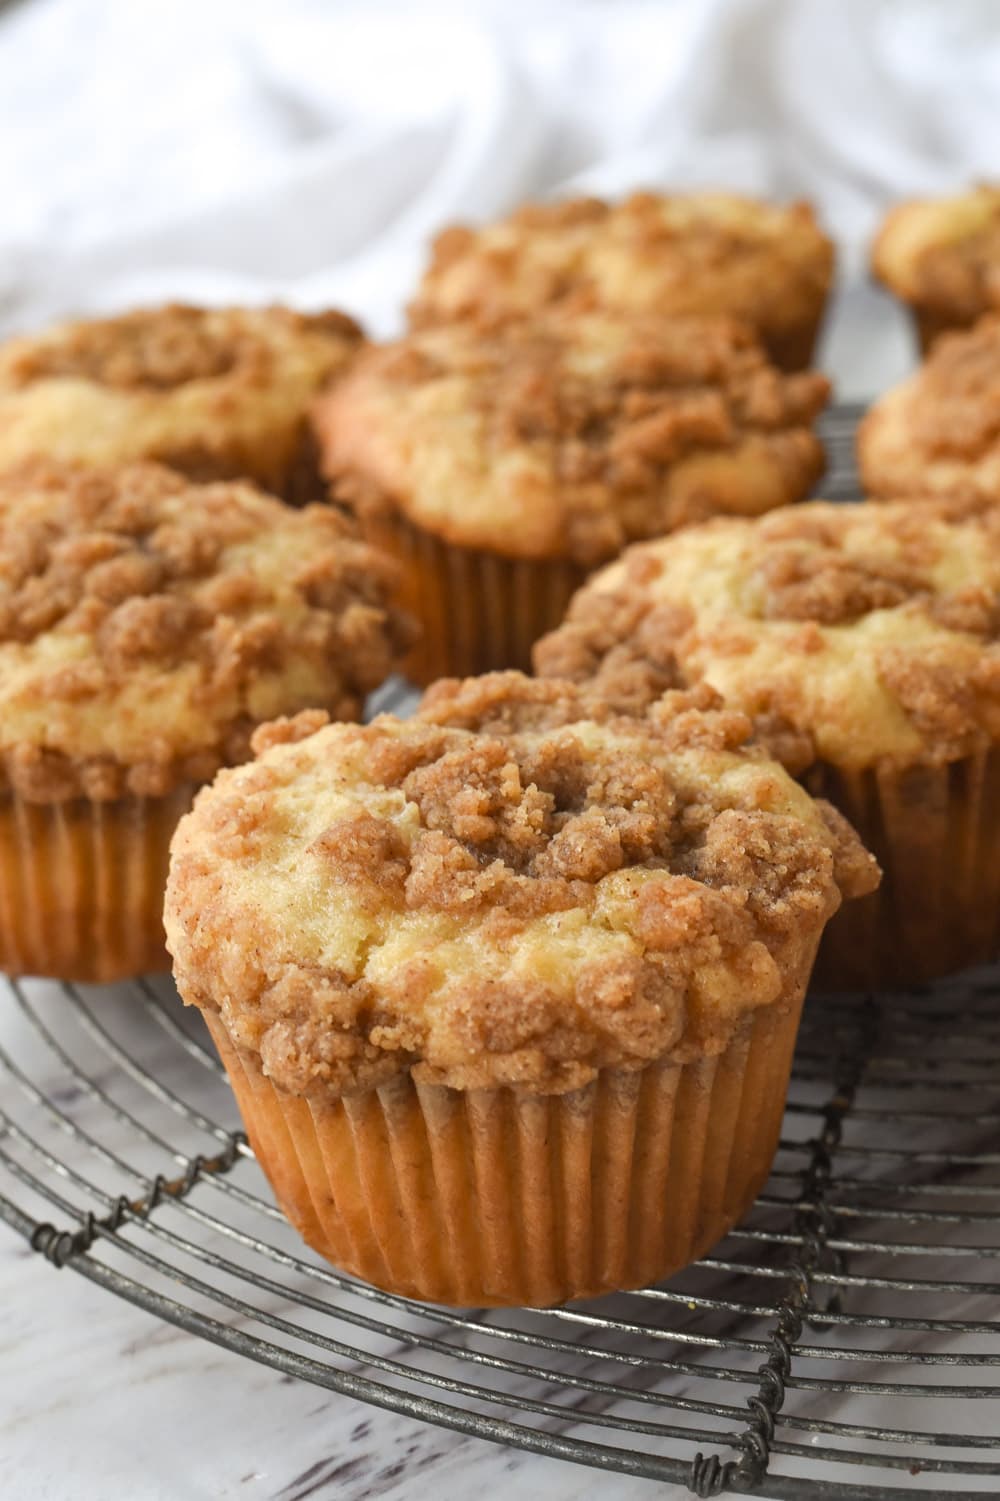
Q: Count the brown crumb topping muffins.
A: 8